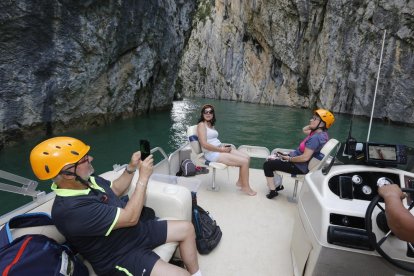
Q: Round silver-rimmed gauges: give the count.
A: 3